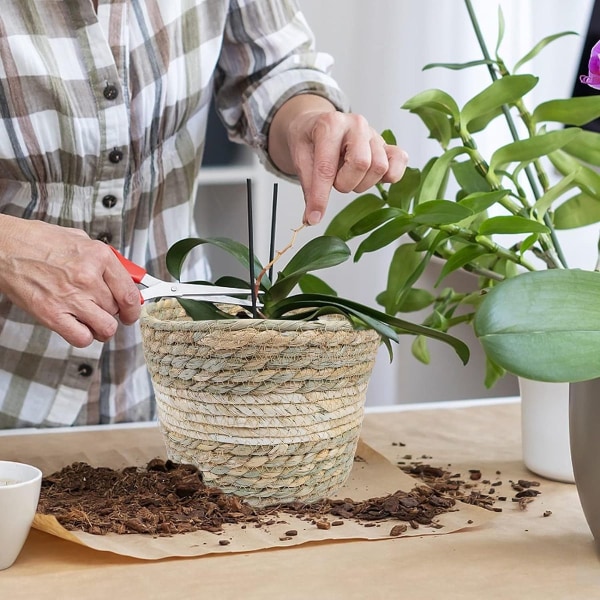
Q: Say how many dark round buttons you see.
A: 5